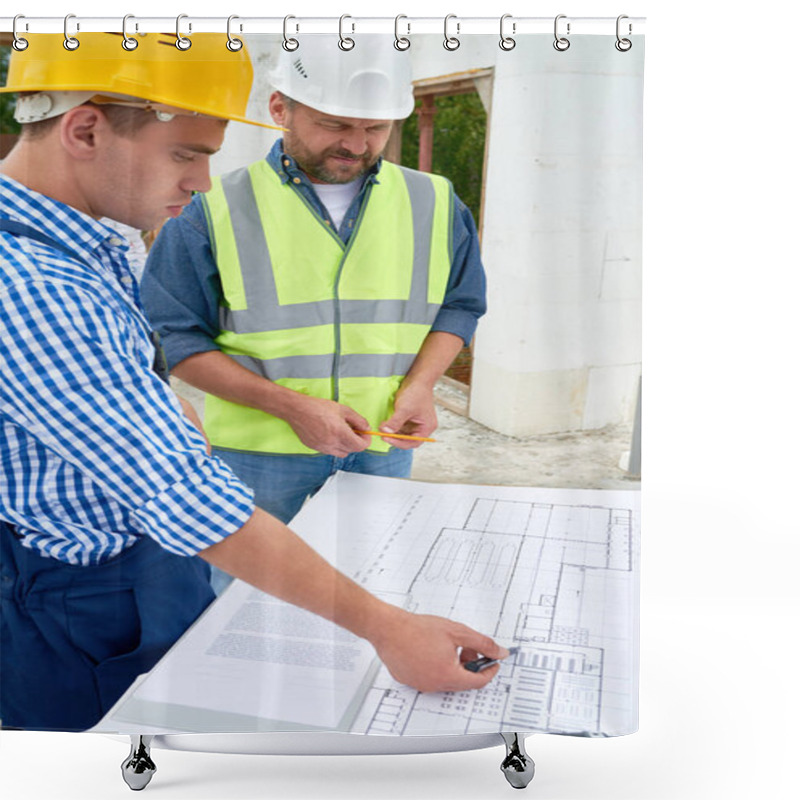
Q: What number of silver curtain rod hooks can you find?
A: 12